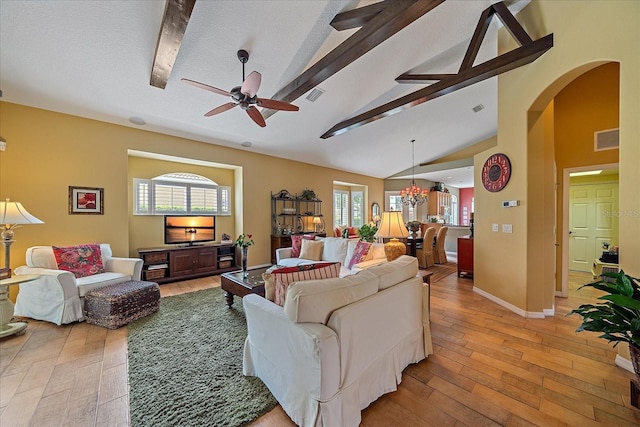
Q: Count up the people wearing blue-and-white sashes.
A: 0